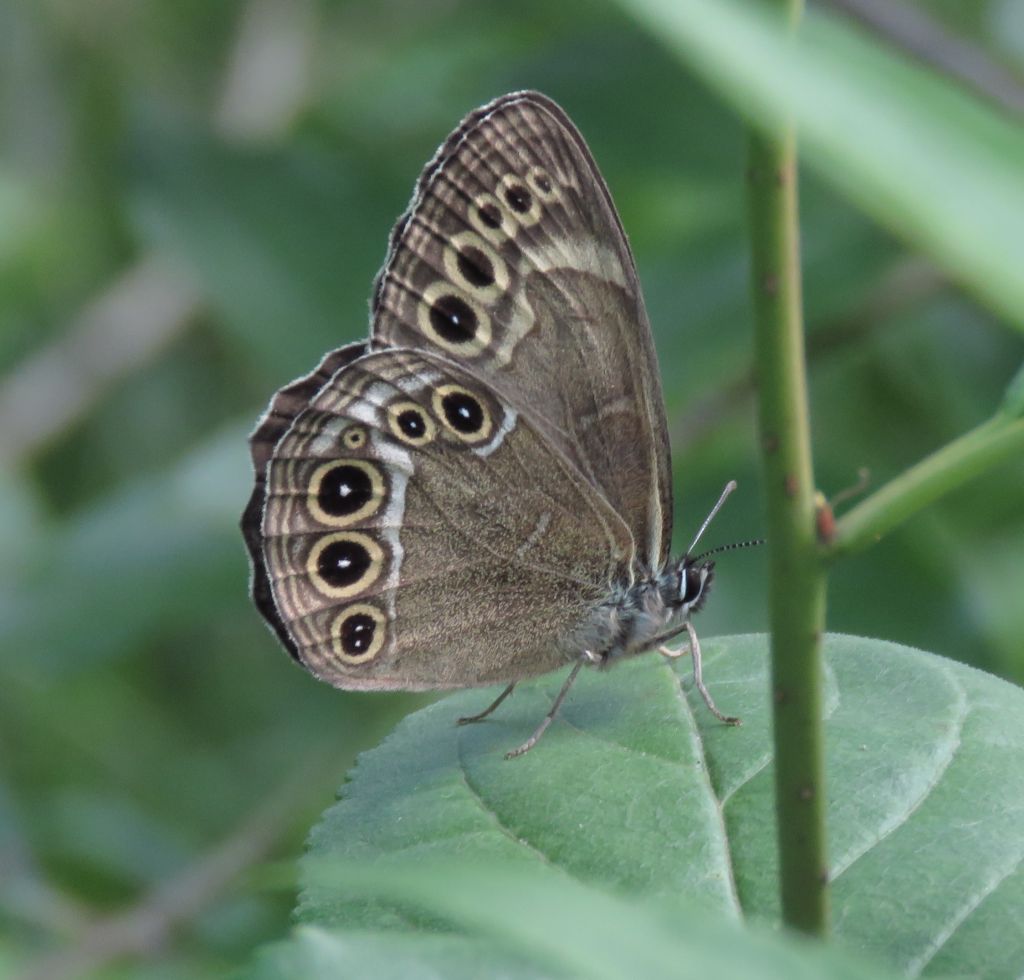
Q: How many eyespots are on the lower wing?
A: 6